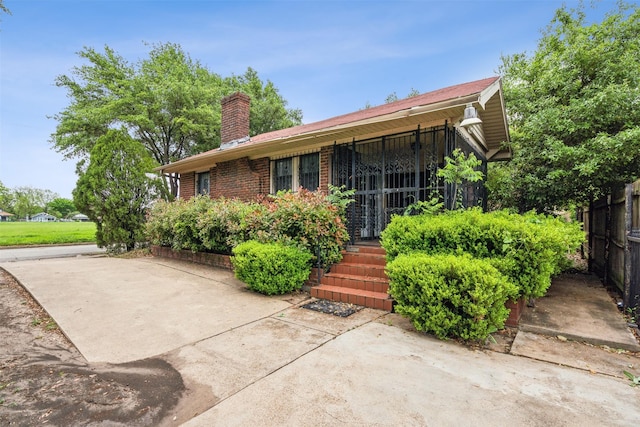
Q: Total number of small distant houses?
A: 3